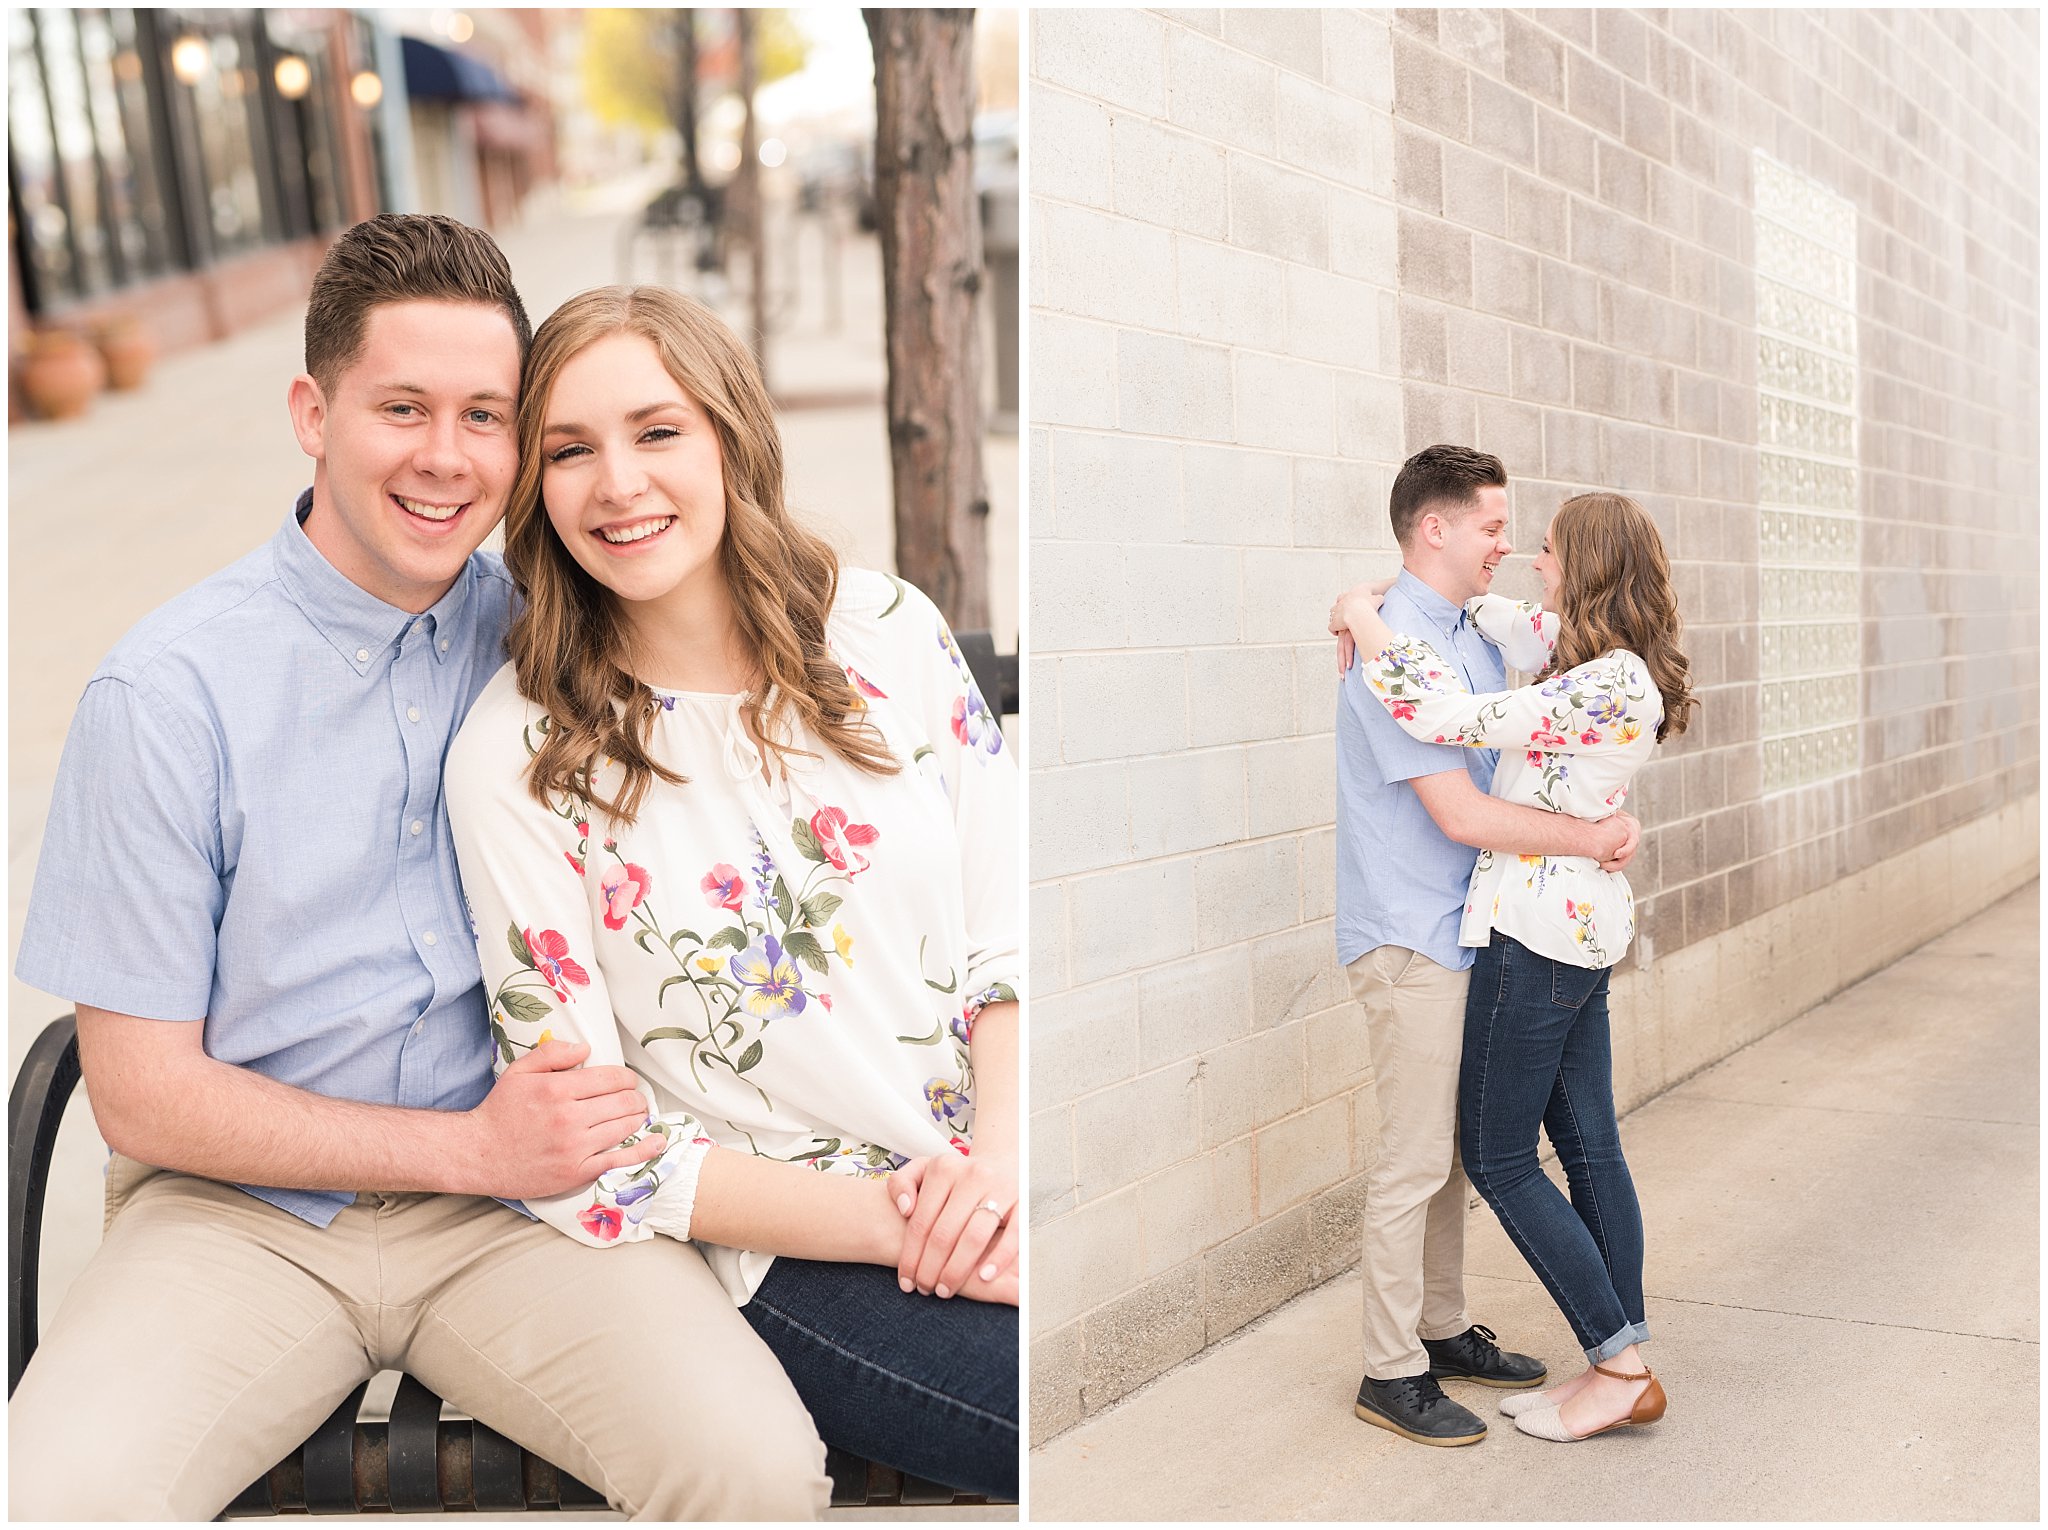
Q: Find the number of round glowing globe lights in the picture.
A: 3